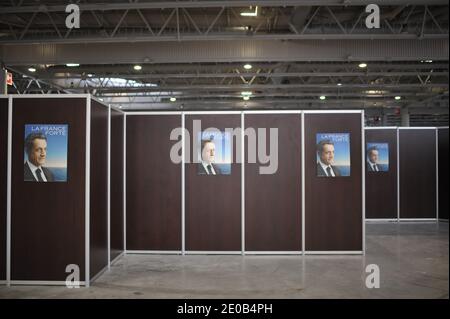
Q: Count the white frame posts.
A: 10